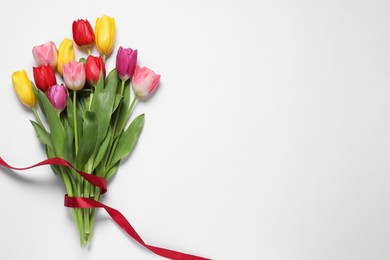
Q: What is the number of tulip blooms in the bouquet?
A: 11